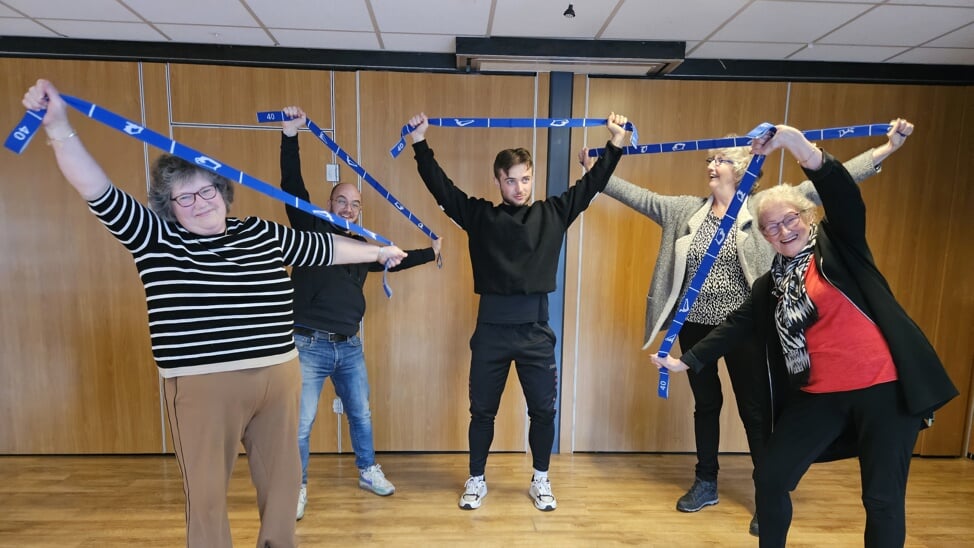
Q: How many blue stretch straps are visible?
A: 5